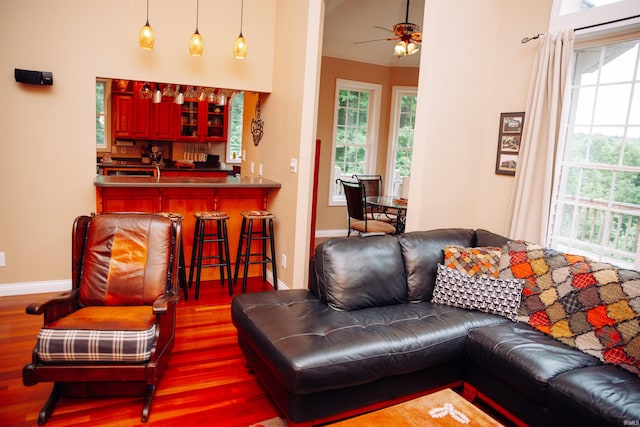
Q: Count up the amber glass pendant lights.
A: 3